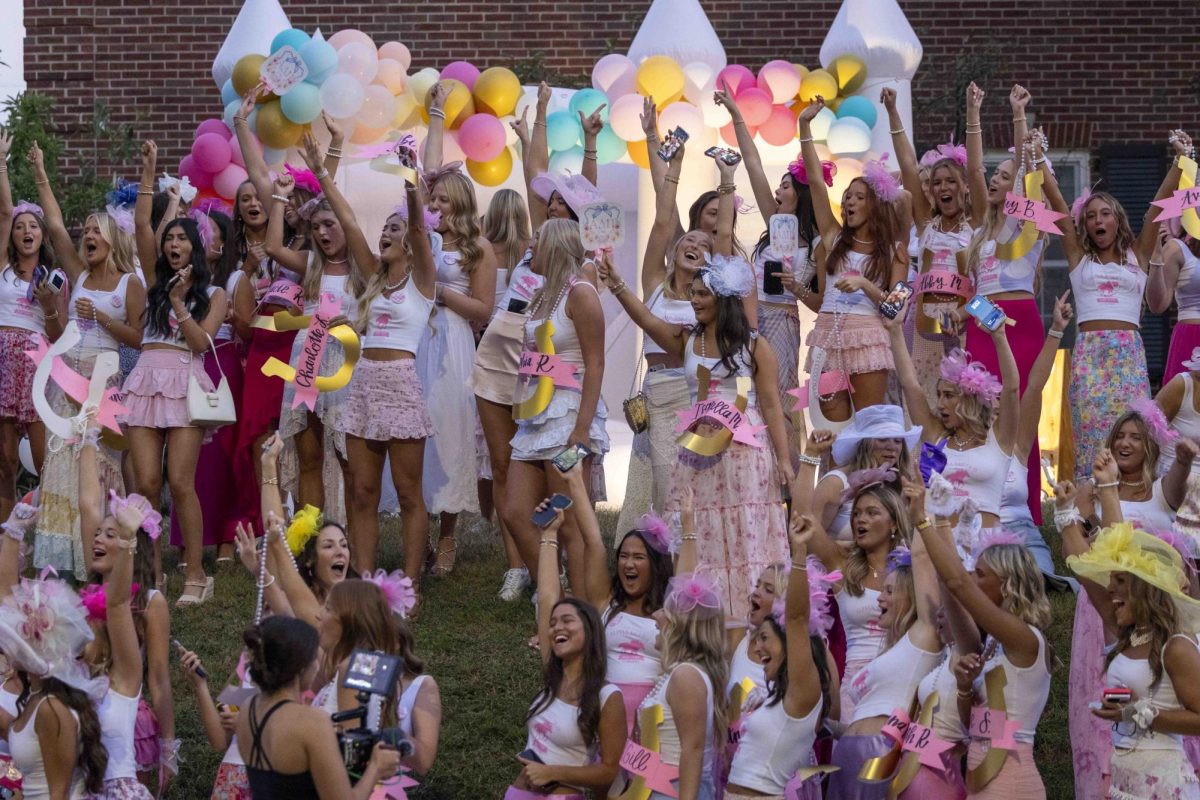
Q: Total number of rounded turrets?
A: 3